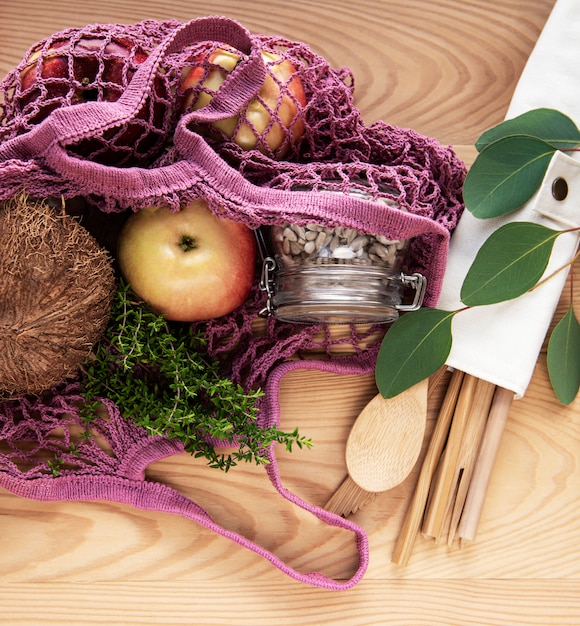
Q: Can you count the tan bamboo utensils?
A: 6